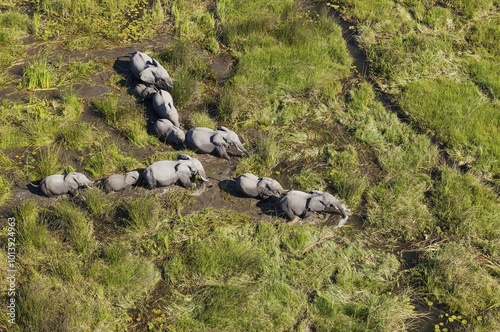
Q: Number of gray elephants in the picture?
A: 10